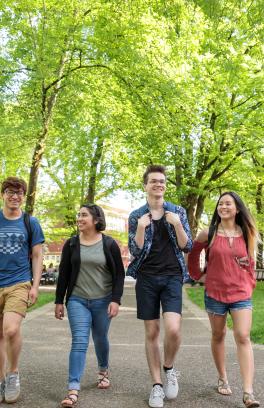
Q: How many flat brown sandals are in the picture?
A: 4